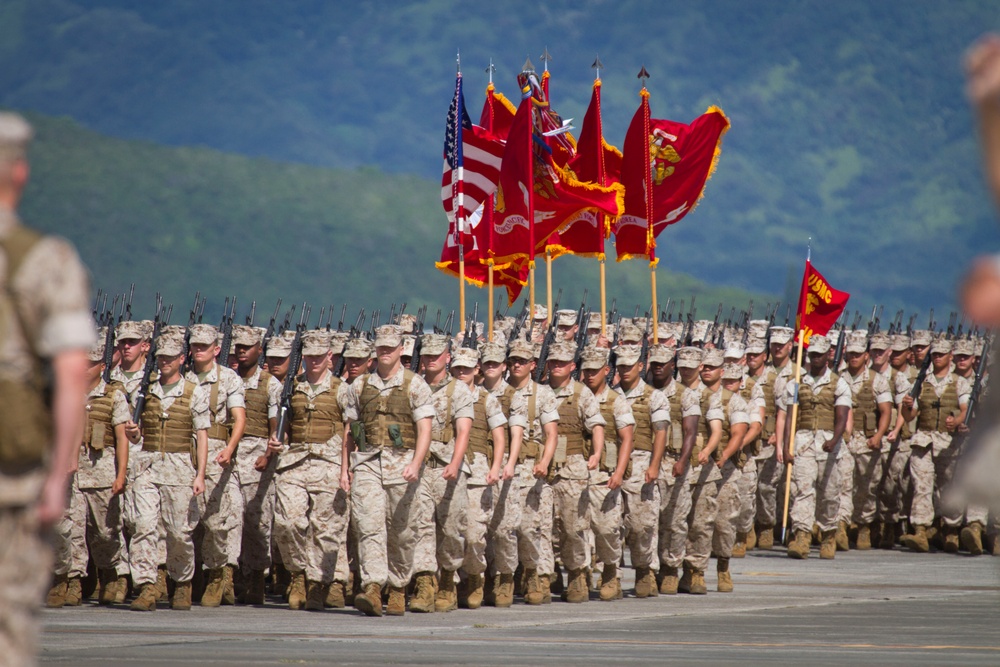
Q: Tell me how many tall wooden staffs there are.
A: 7